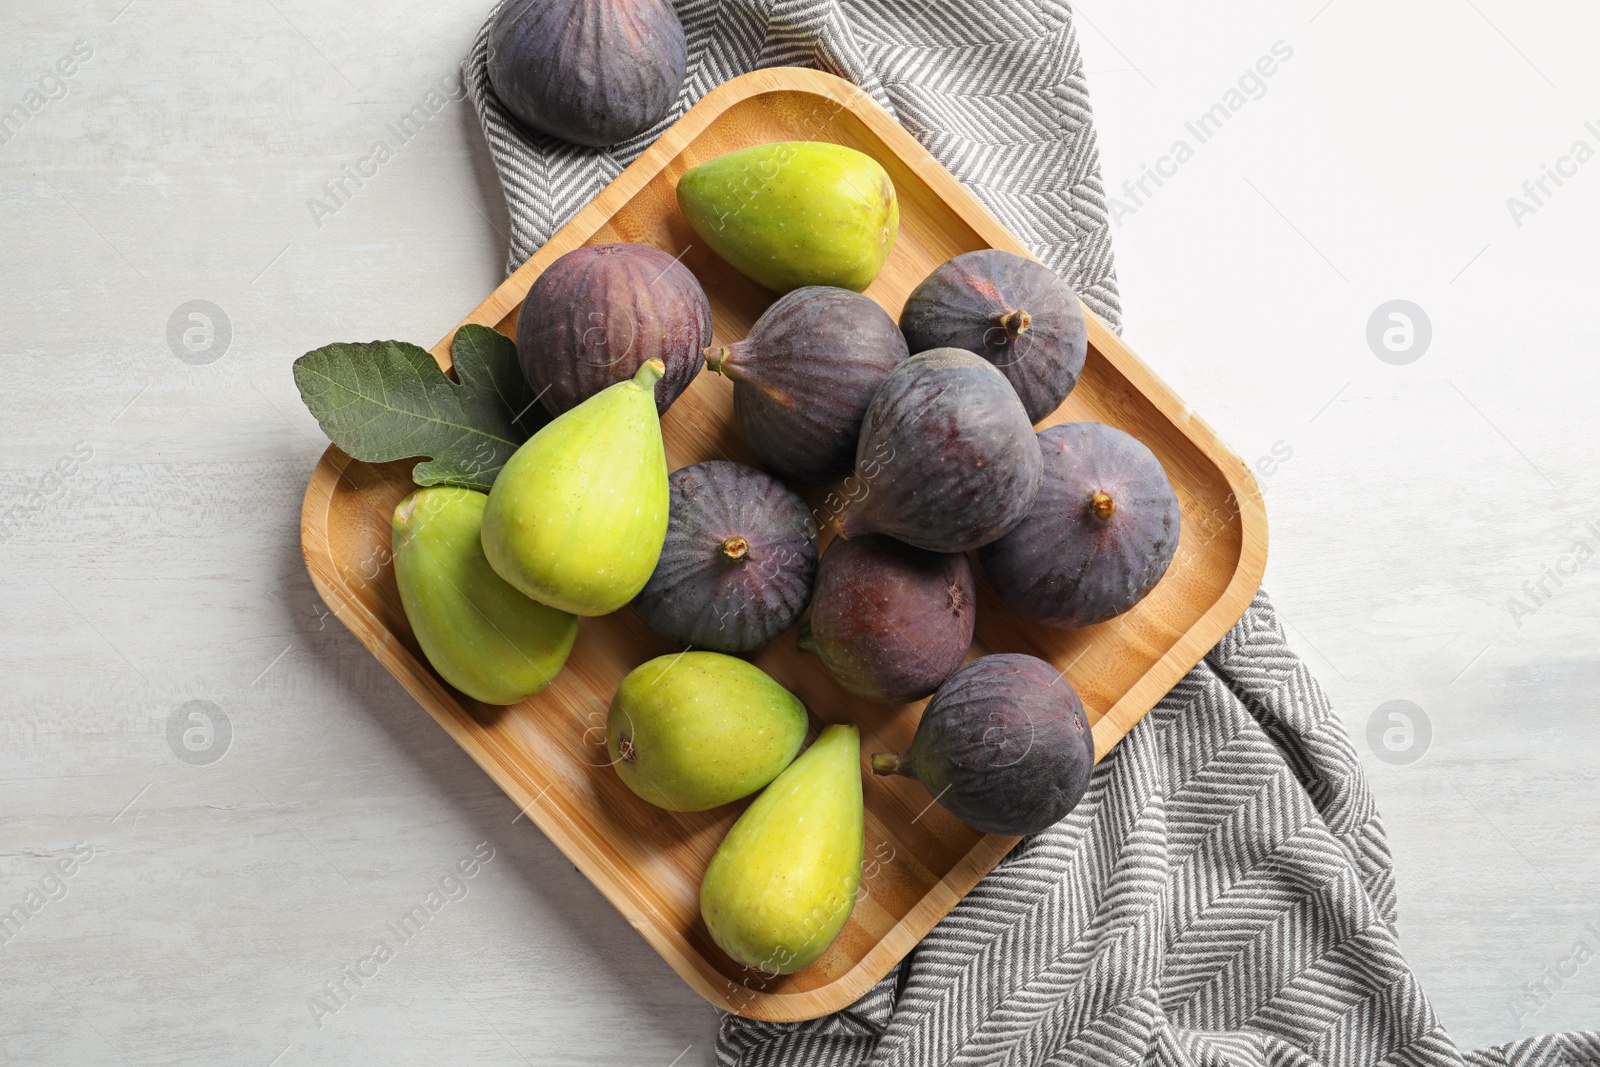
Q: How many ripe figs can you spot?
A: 9